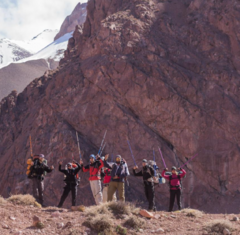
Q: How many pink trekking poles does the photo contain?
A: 2